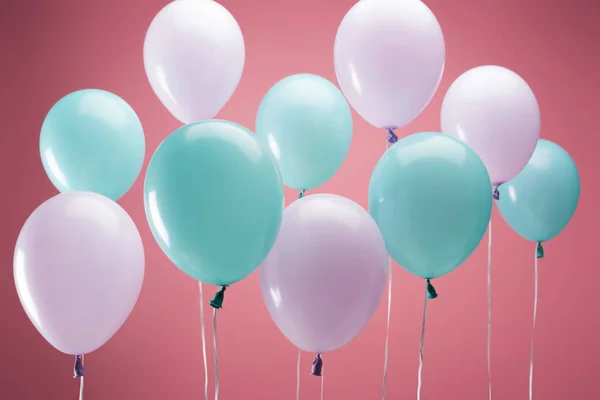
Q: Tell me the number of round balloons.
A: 10